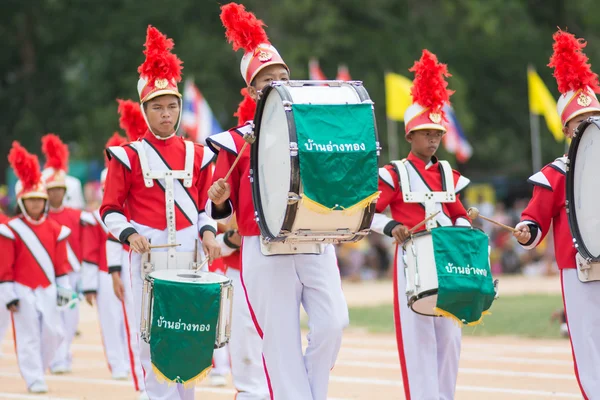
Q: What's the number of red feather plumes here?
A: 9